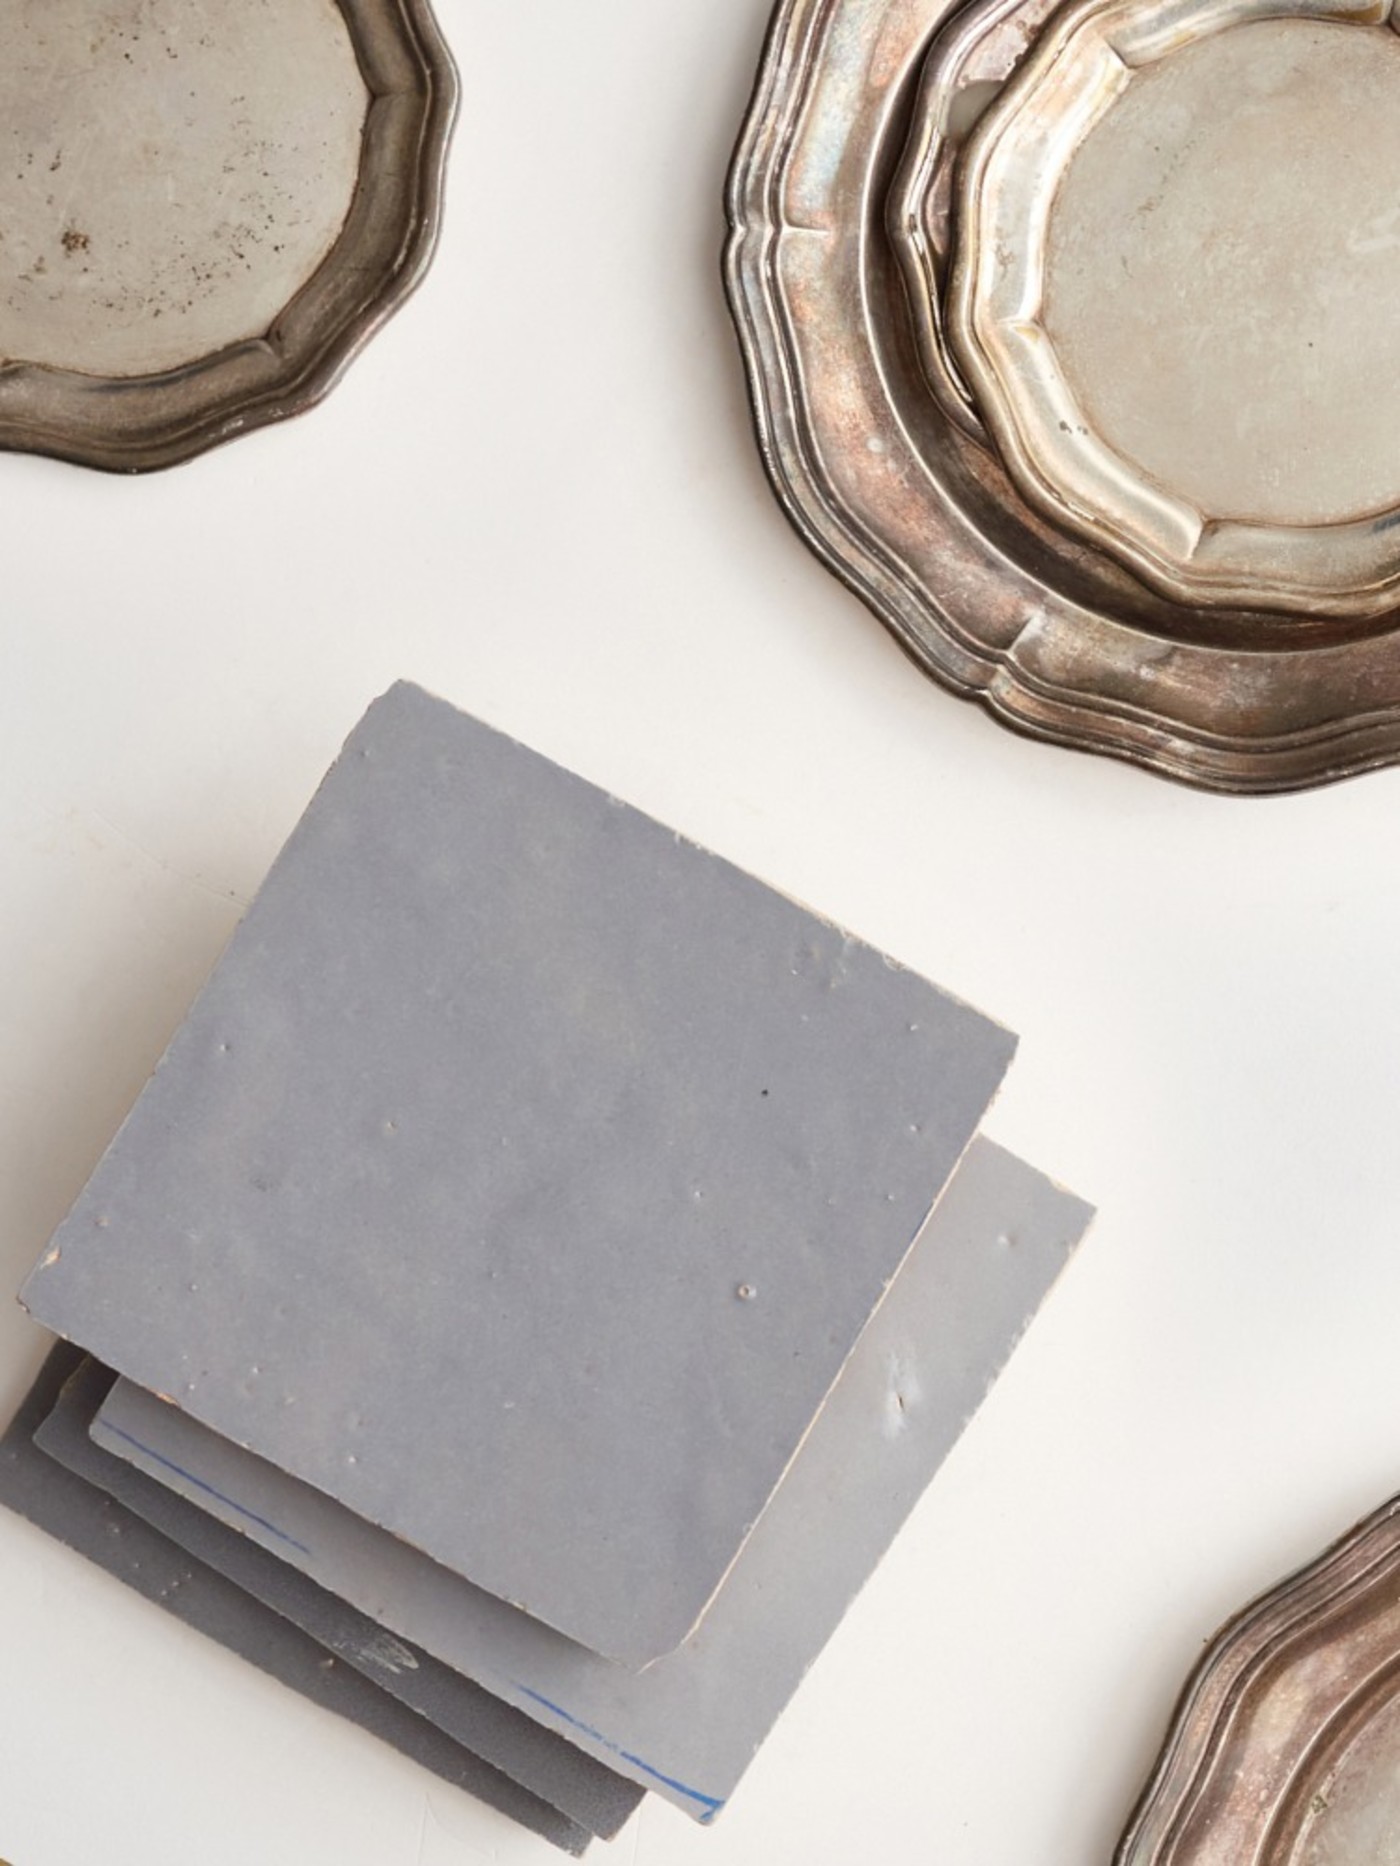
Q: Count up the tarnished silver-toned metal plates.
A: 5